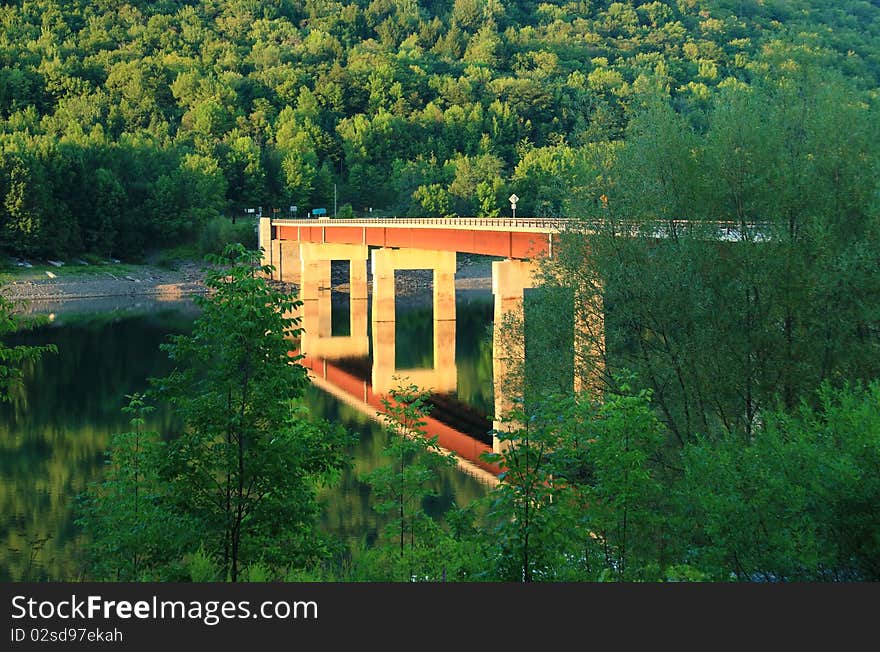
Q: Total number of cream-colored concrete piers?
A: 3